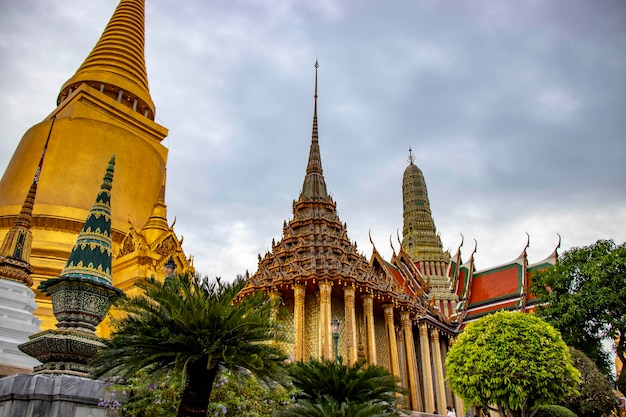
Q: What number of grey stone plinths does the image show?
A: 1